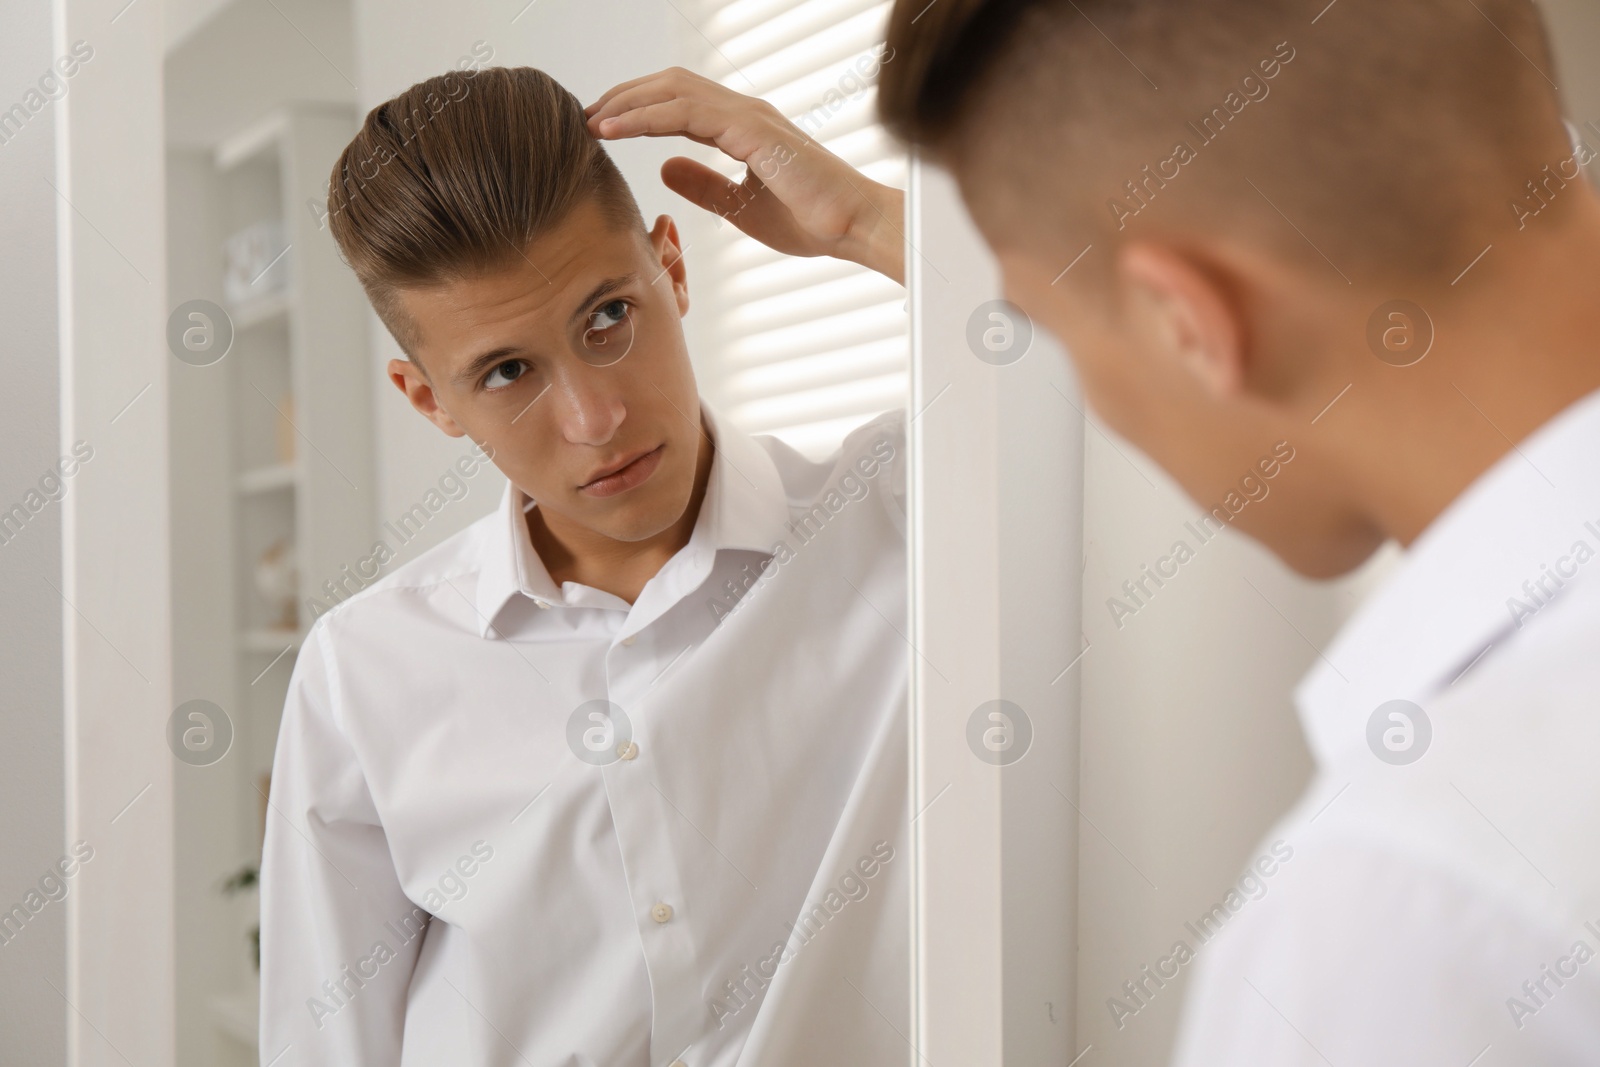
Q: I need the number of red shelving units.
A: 0